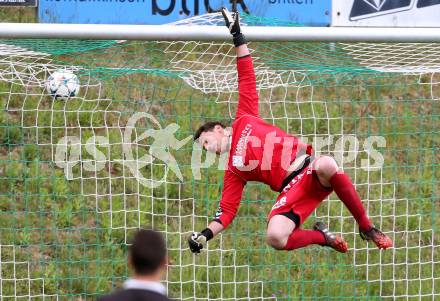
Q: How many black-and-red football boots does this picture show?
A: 2